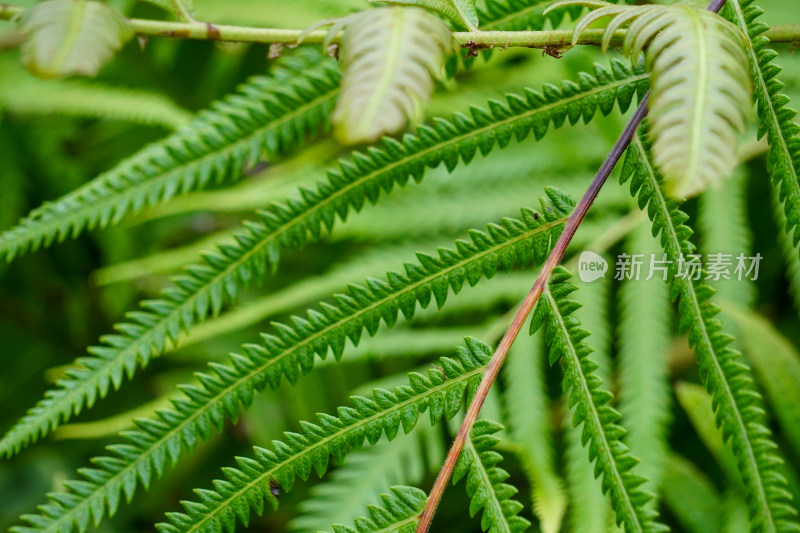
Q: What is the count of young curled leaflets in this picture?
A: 3